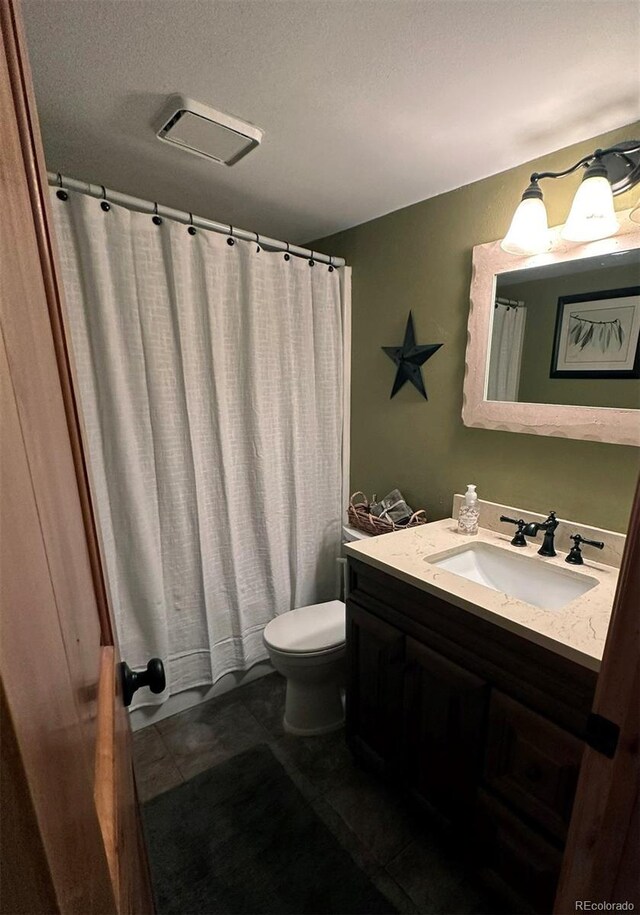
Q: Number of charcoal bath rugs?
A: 1